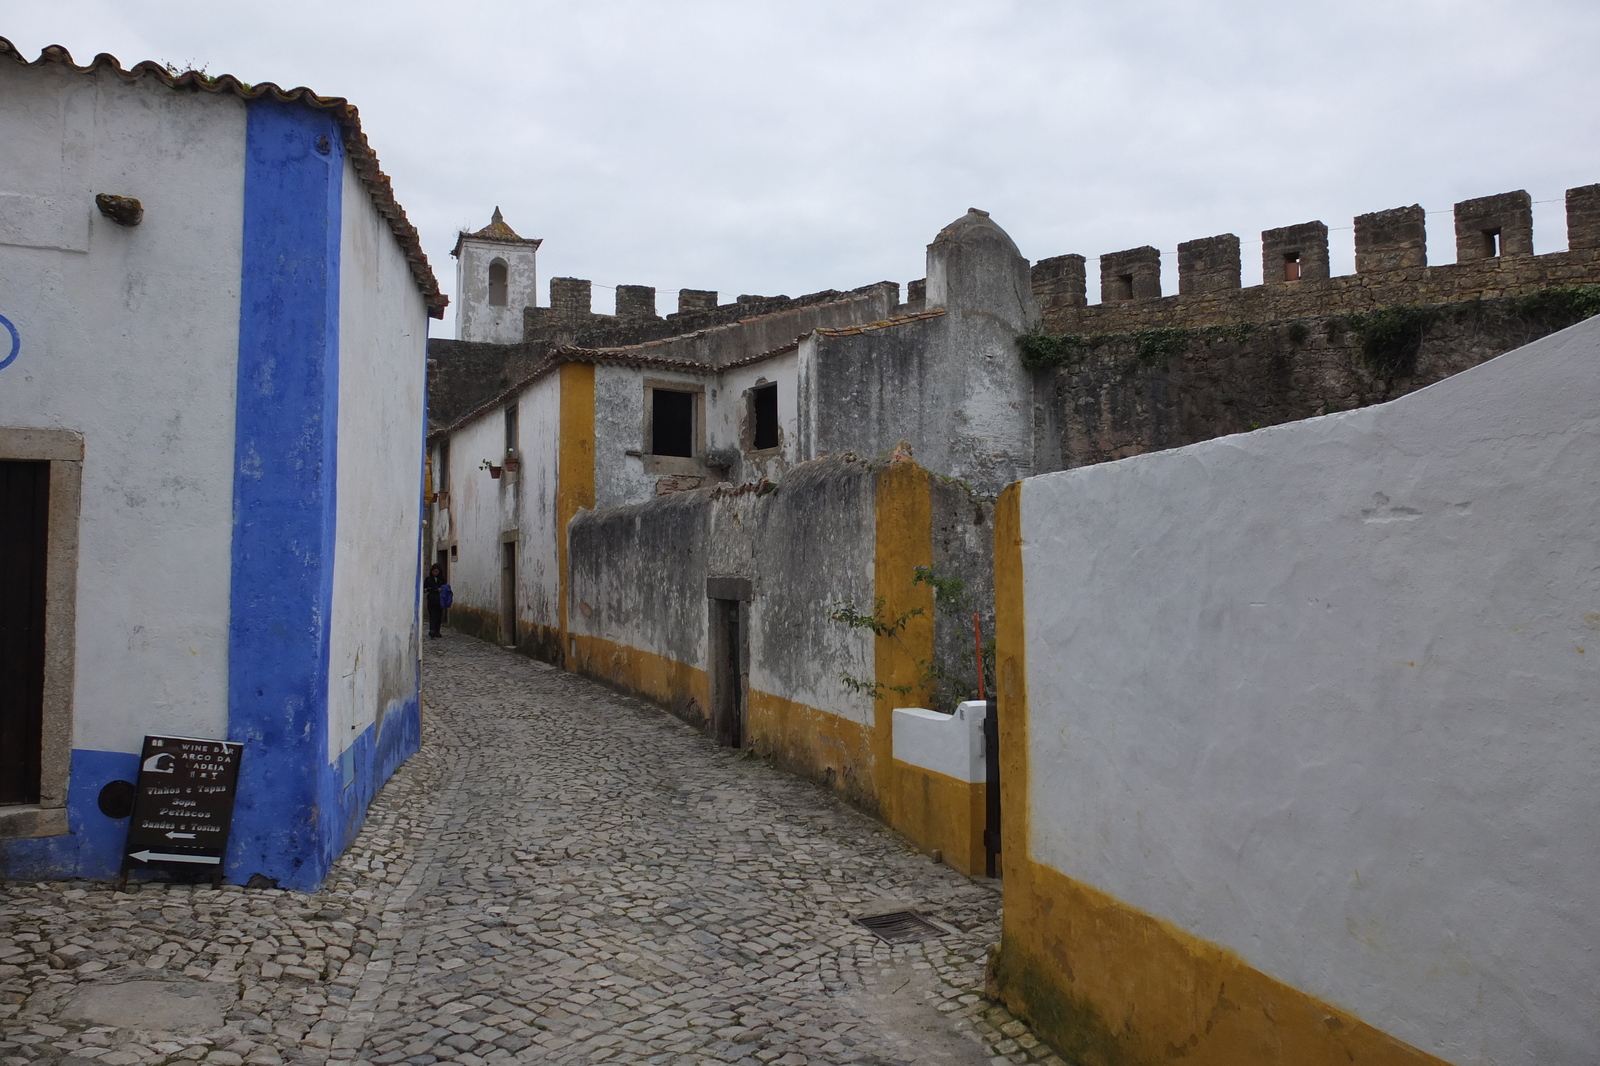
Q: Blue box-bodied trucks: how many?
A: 0